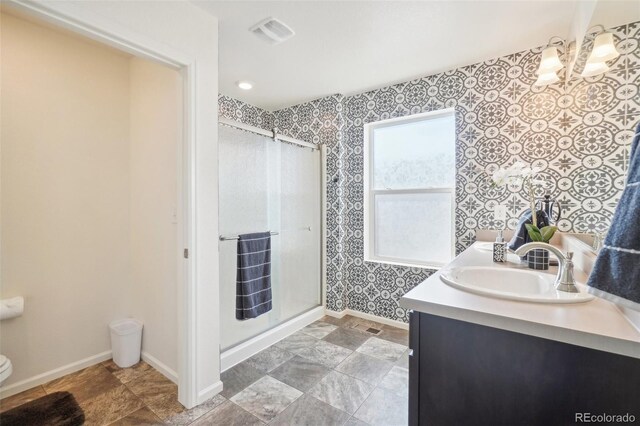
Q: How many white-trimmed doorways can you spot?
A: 1